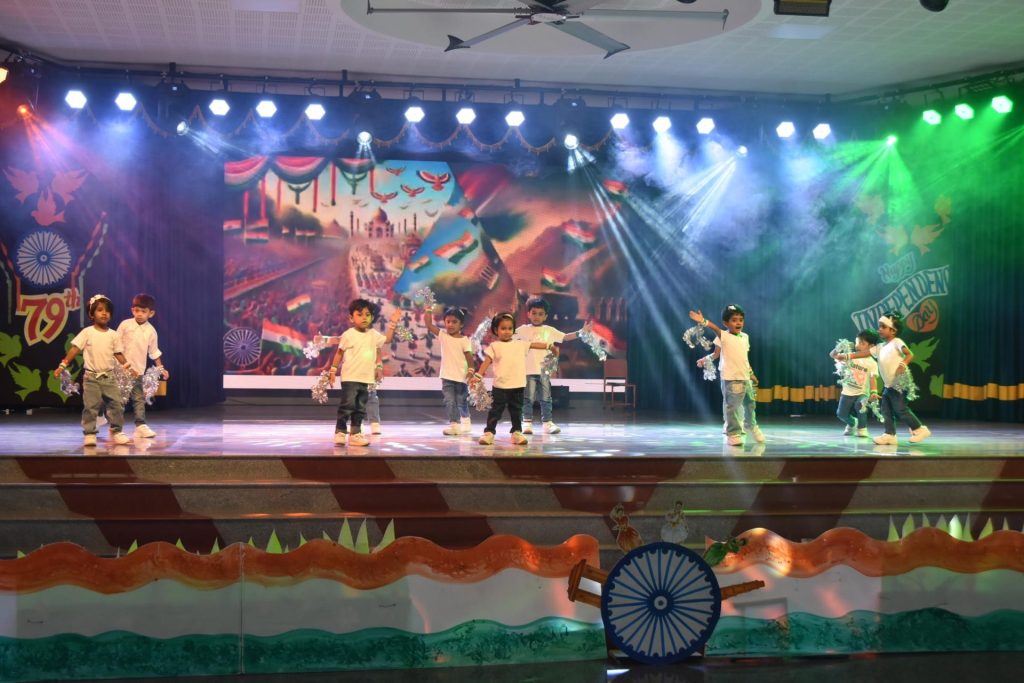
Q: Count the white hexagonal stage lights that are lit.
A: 13